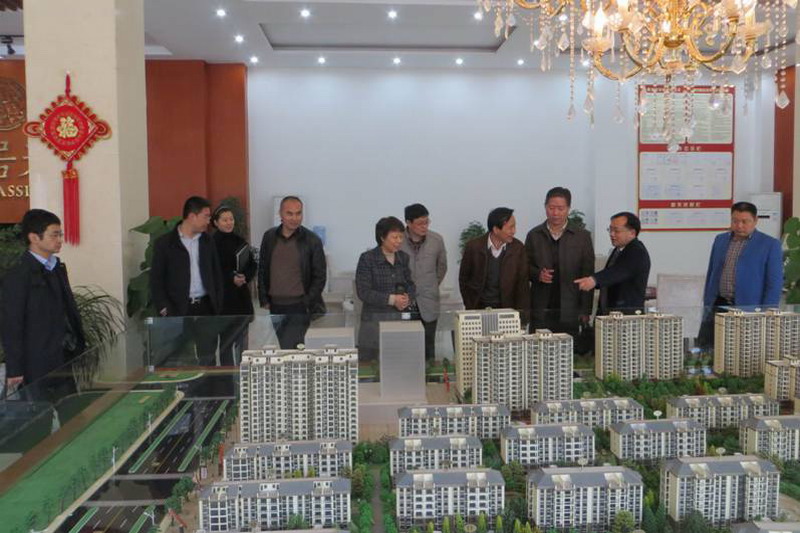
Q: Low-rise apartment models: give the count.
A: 12